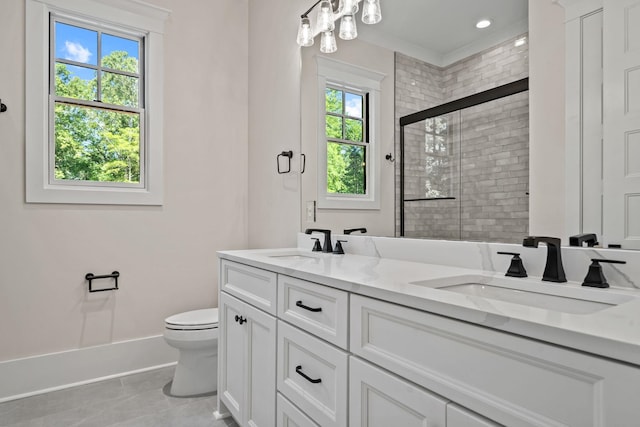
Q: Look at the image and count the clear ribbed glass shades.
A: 6